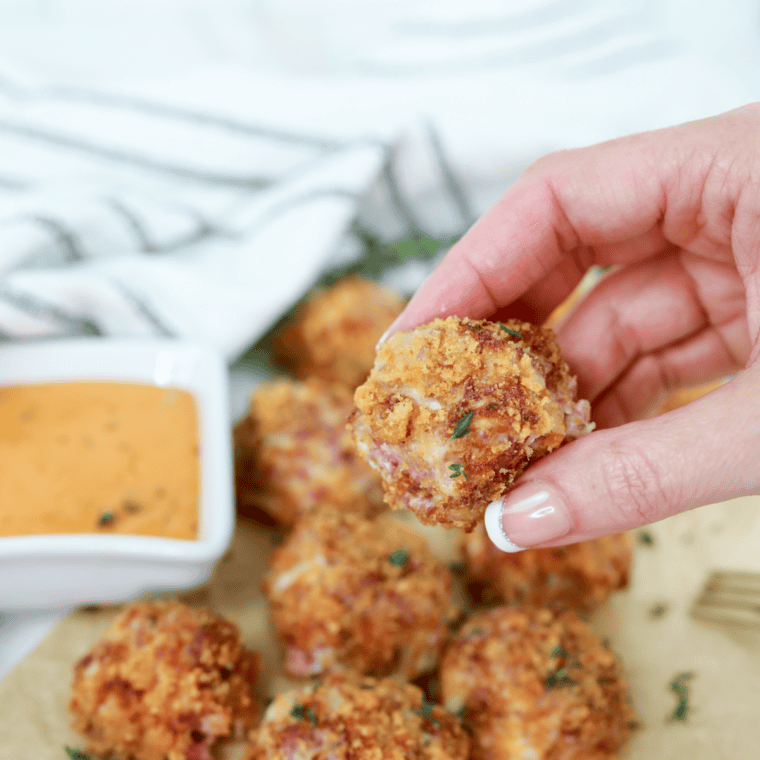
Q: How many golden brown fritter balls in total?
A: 8